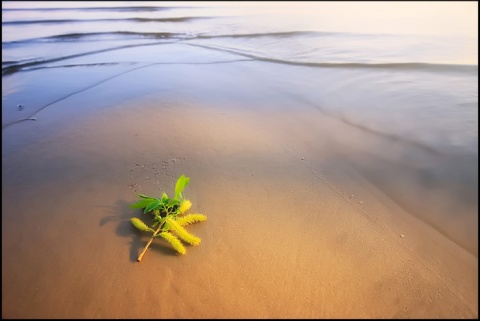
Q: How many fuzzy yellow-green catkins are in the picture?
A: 5